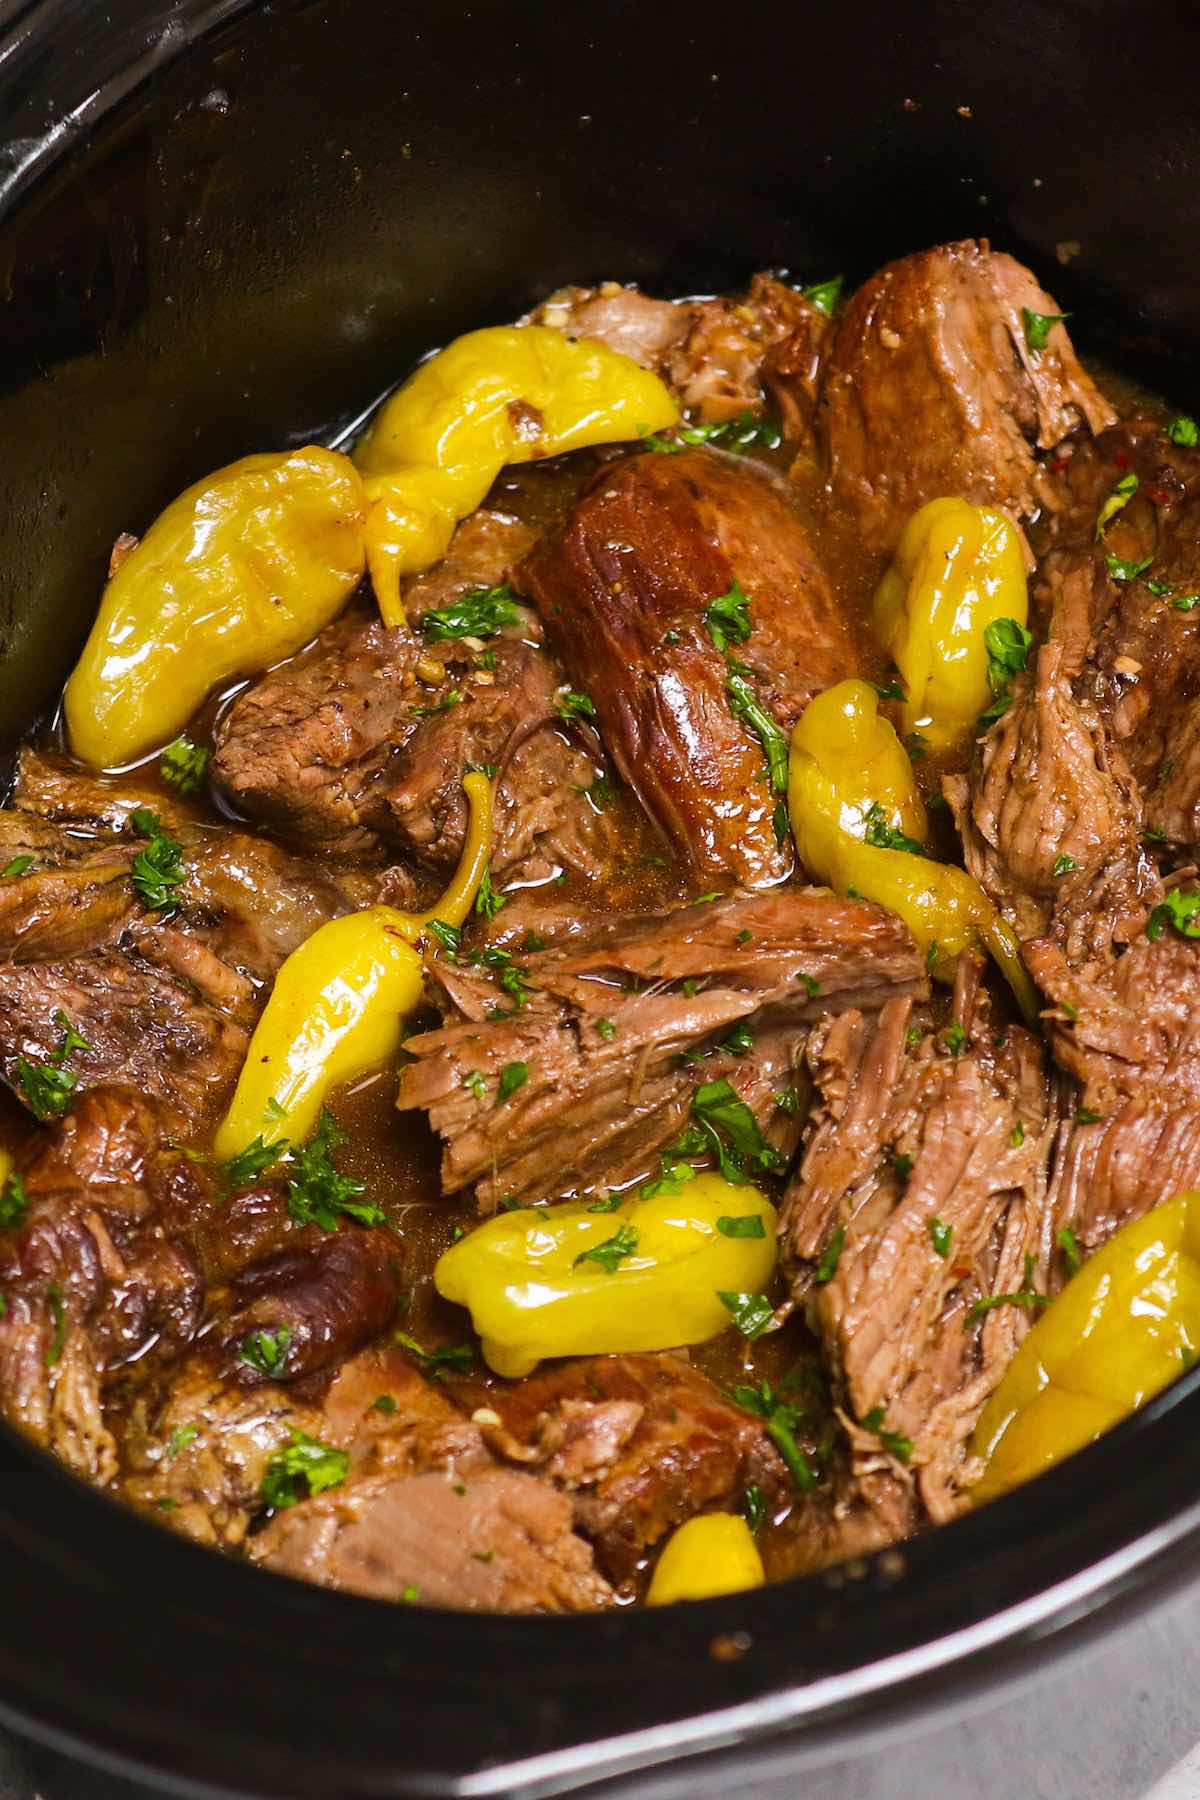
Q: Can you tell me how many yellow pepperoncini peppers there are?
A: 8